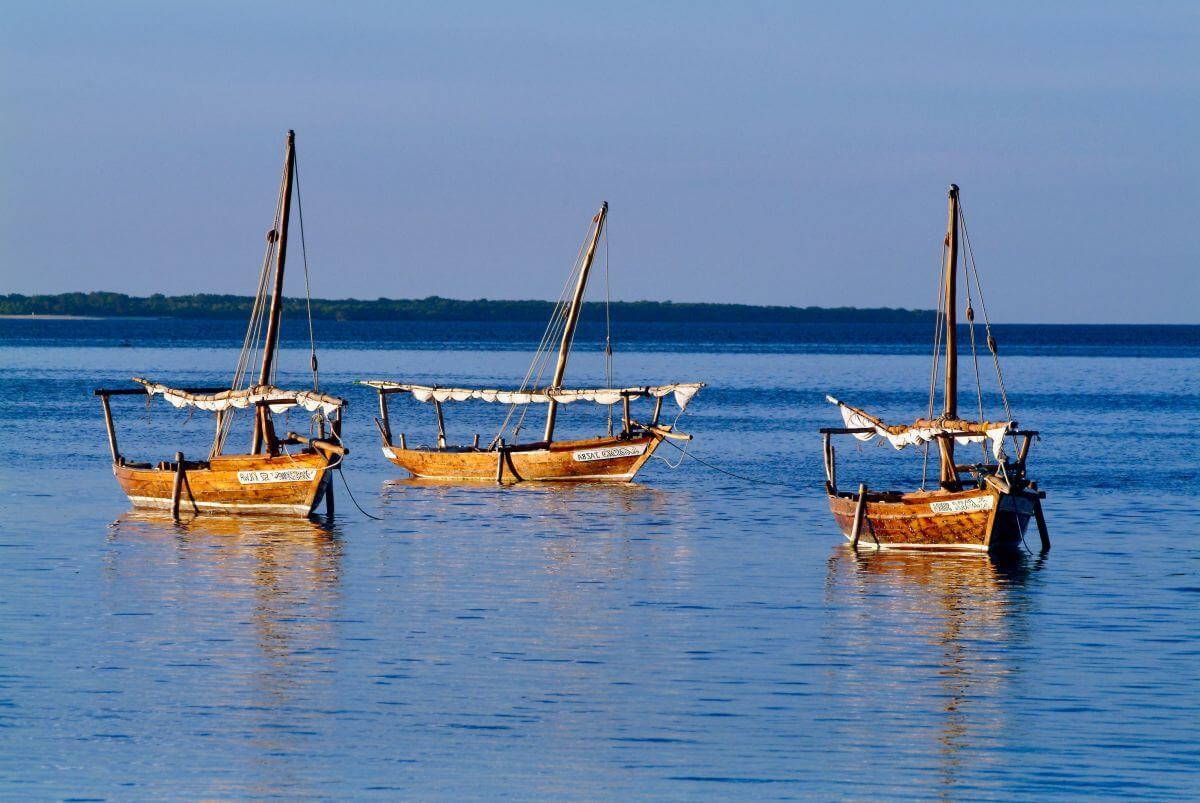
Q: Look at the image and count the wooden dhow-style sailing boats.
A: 3